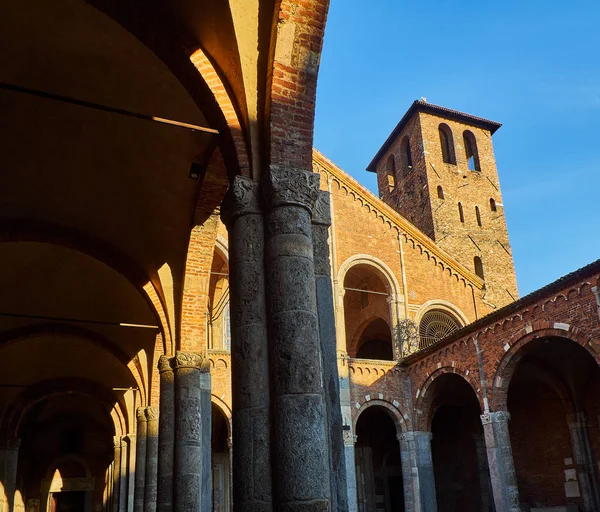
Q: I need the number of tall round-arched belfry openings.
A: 4